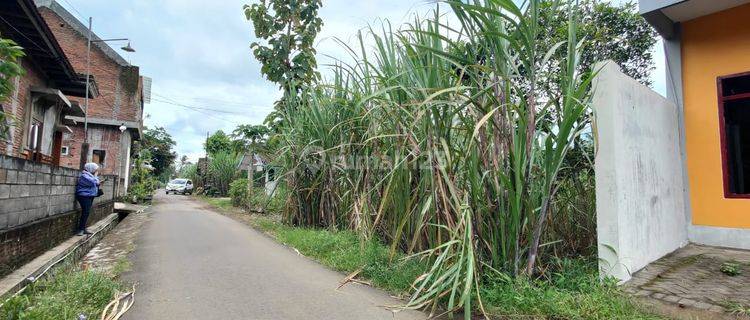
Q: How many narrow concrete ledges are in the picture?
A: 1